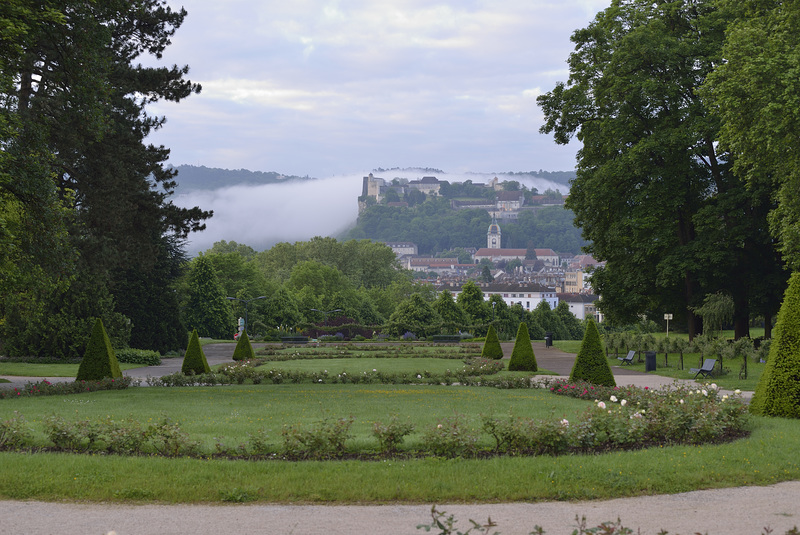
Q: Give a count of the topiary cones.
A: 7